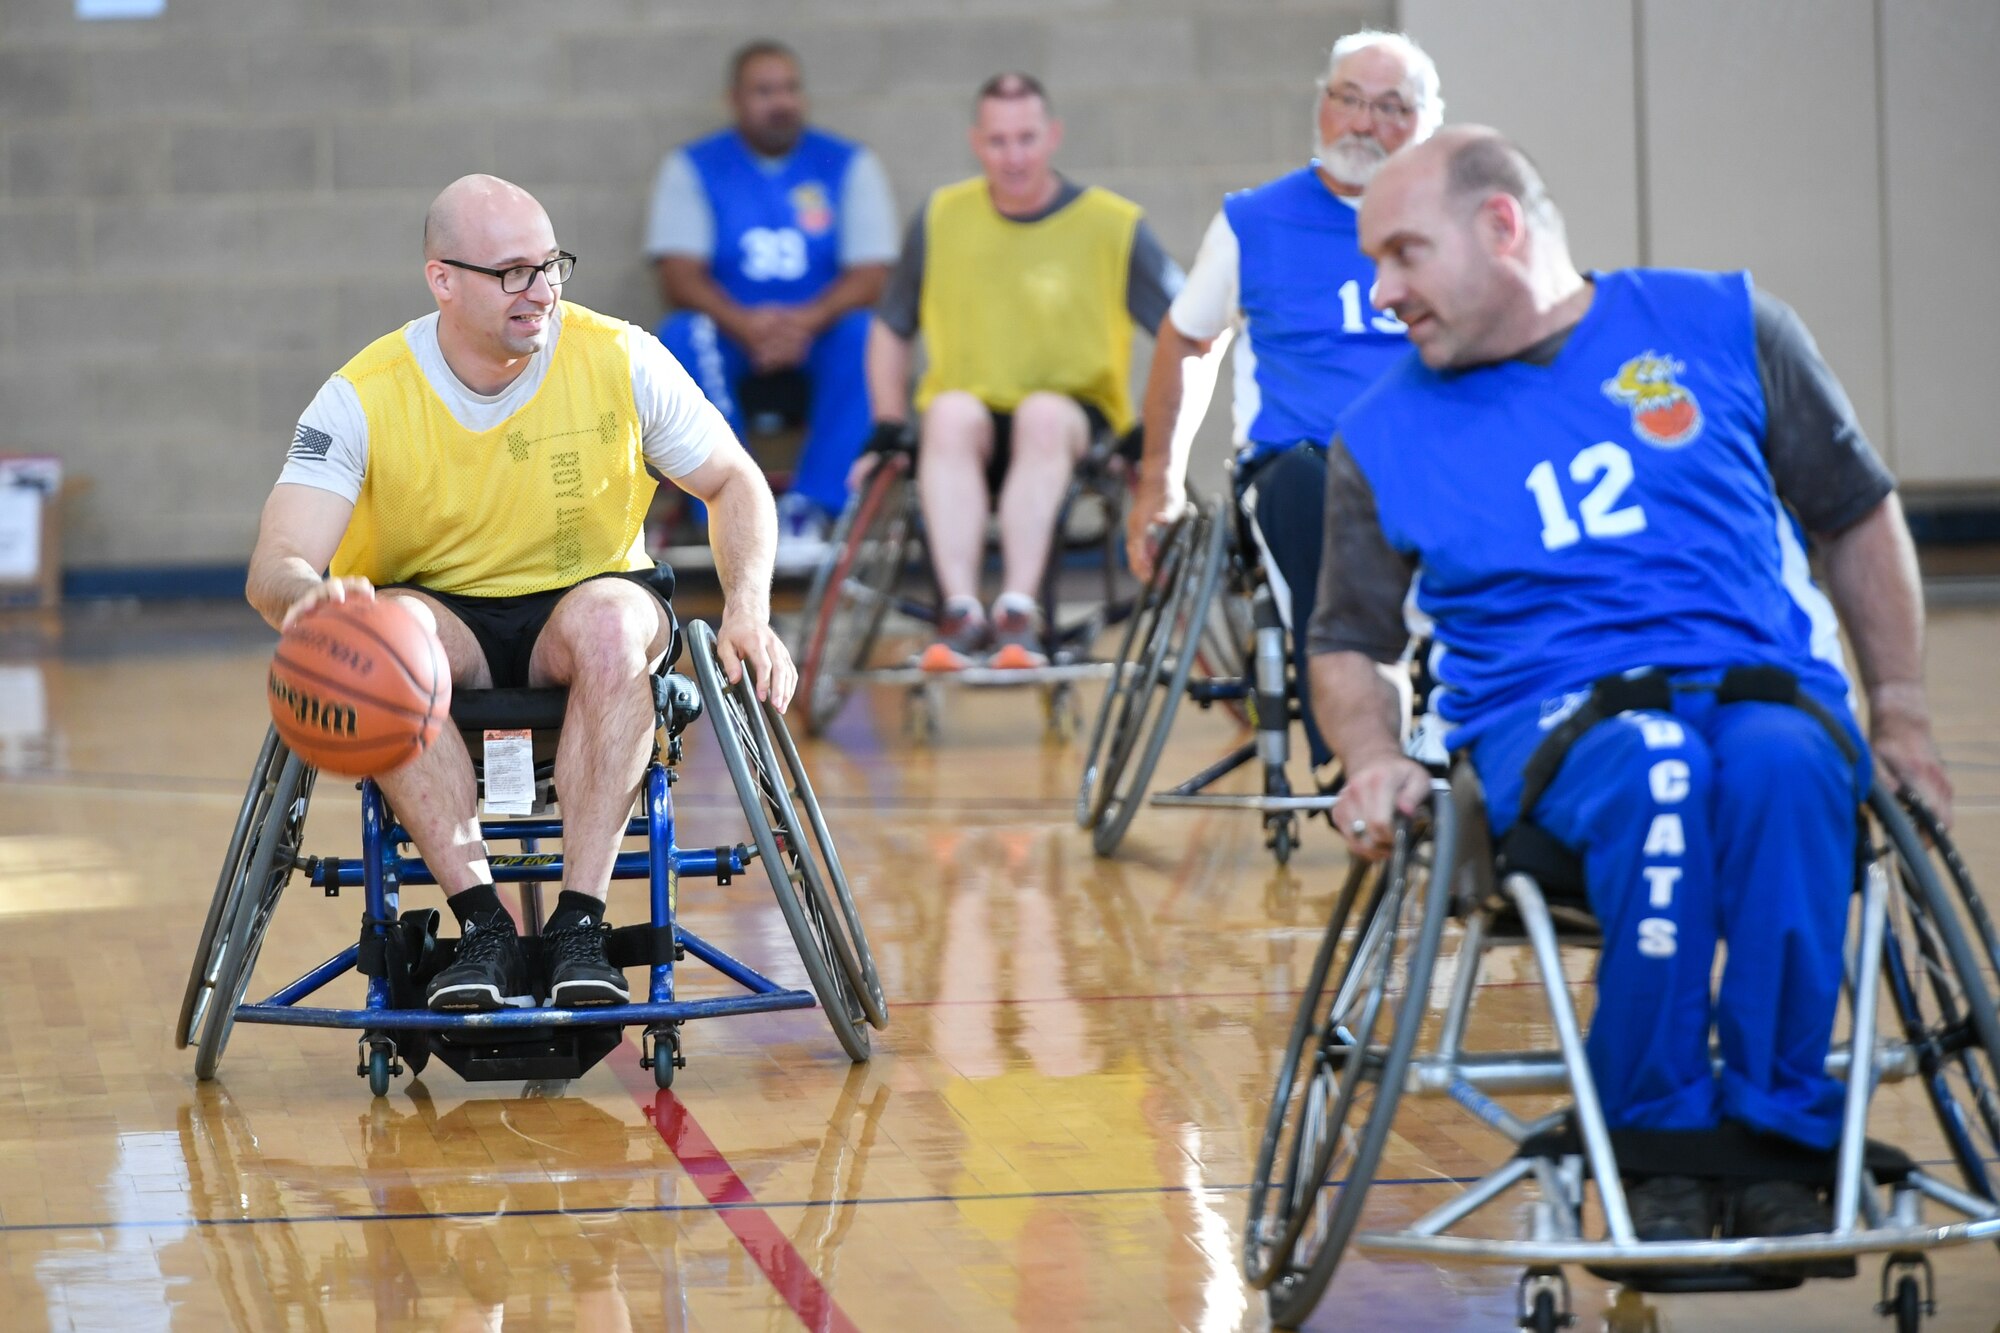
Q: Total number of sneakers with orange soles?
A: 2